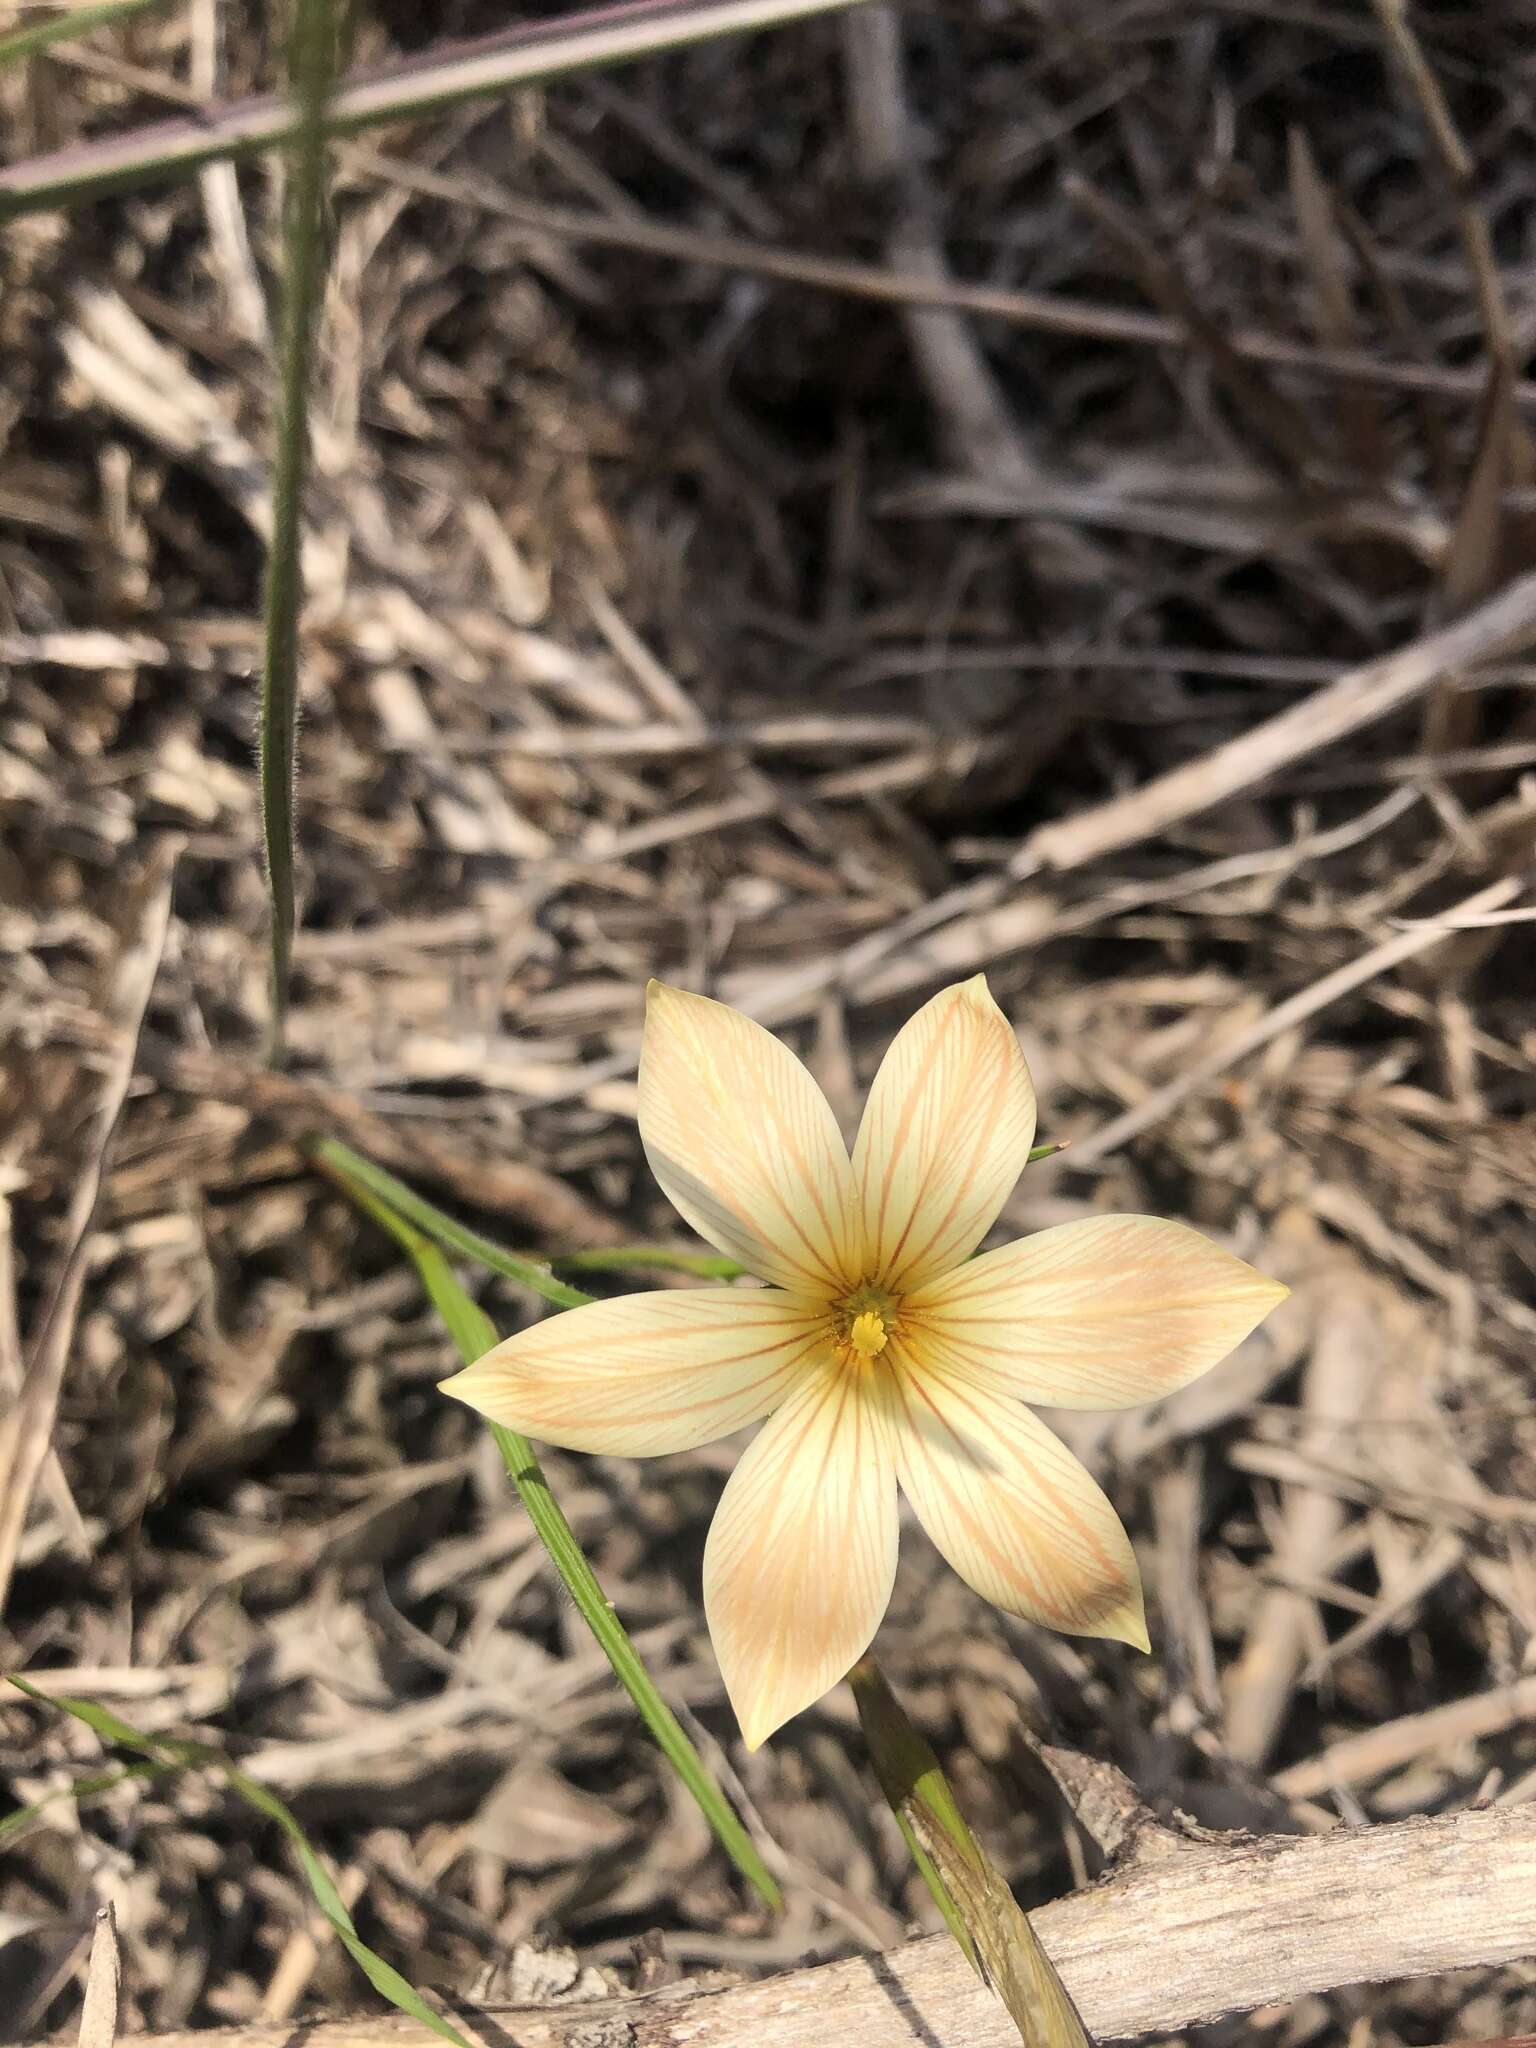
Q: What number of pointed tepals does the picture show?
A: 6